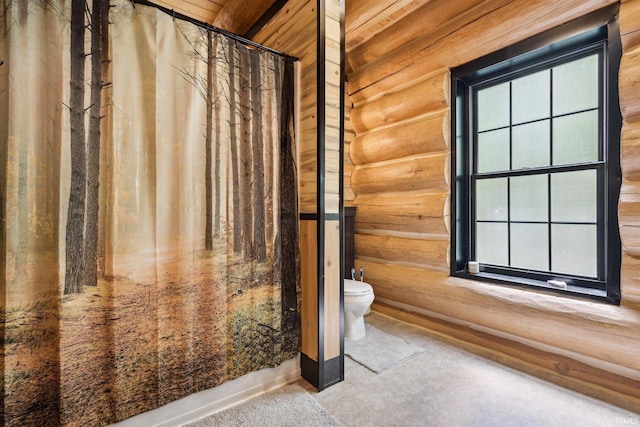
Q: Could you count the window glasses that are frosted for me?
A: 12